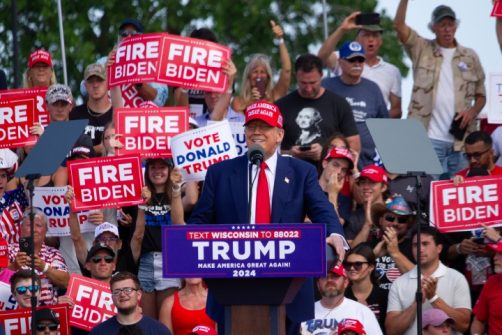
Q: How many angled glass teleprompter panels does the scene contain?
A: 2